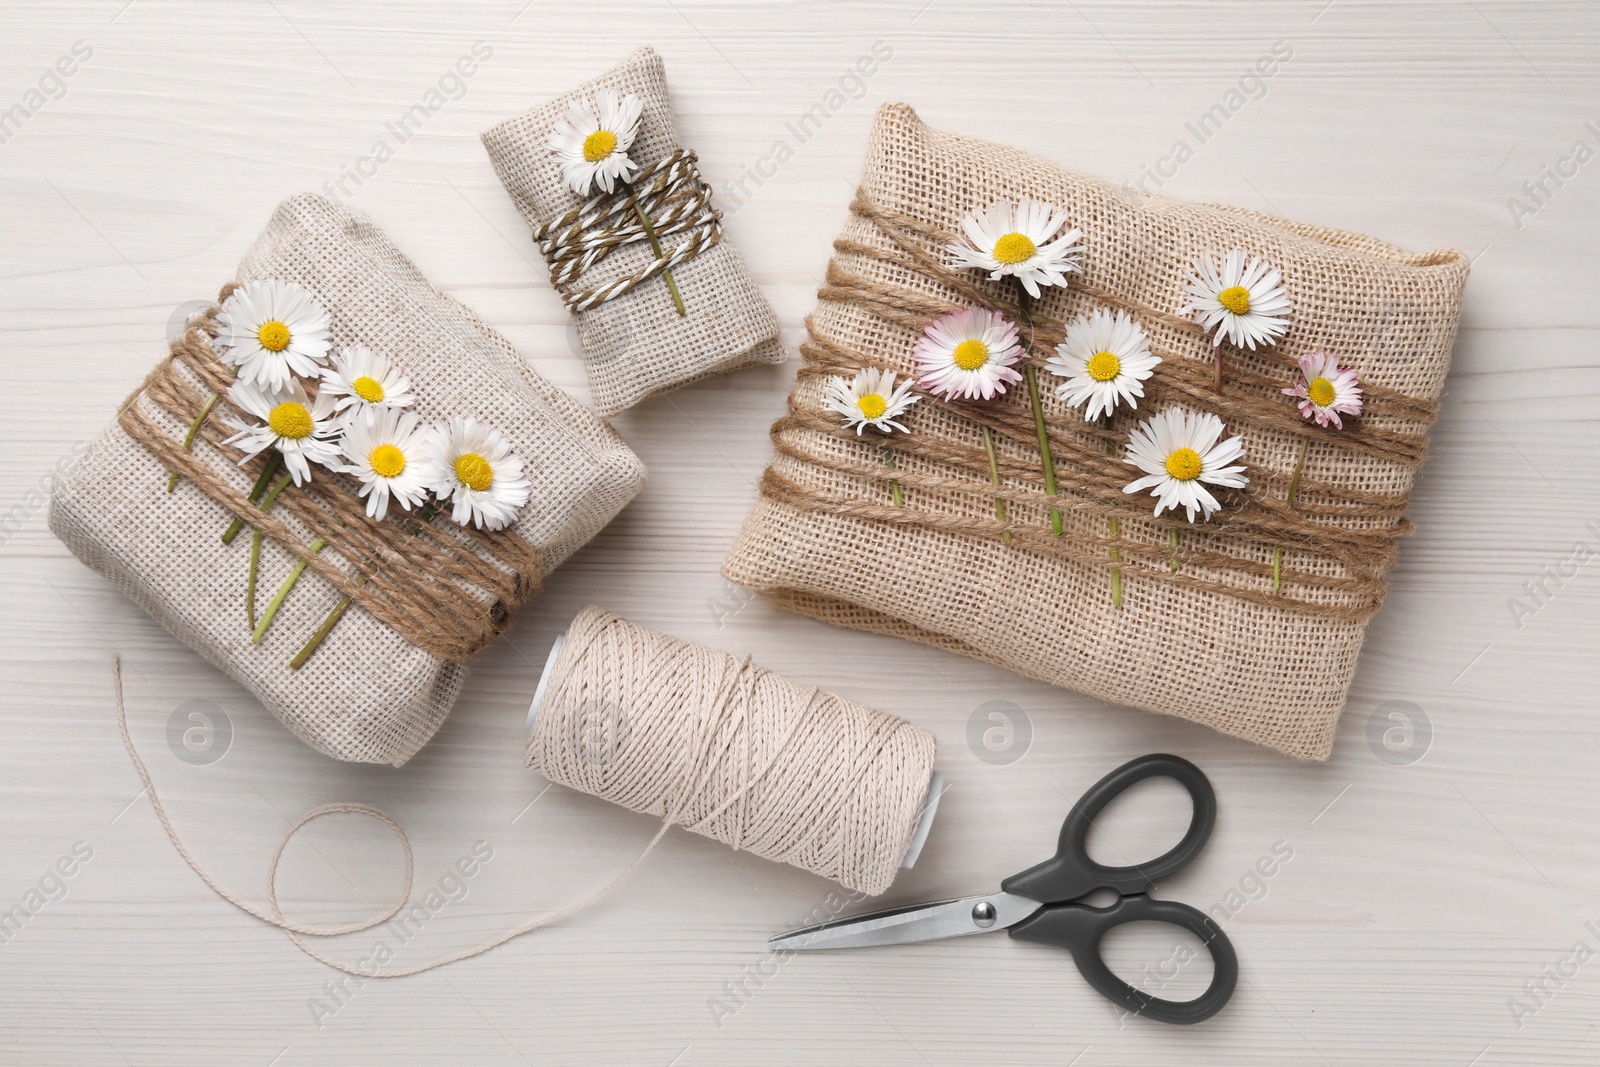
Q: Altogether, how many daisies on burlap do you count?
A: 13